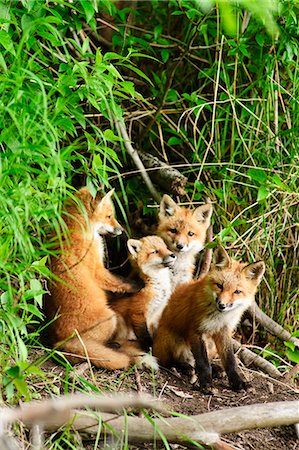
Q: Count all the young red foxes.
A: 4